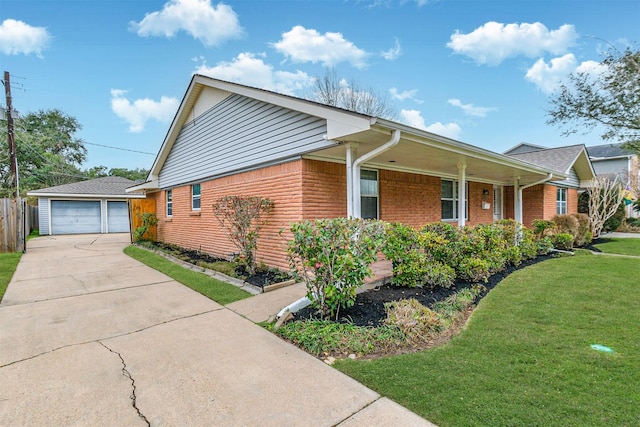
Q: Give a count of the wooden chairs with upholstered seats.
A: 0